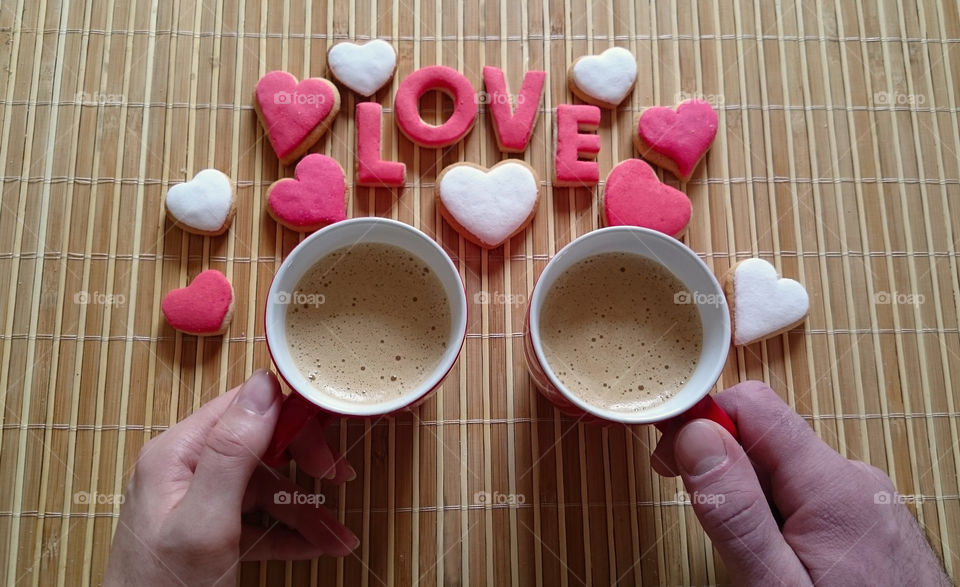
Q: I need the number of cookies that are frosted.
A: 14